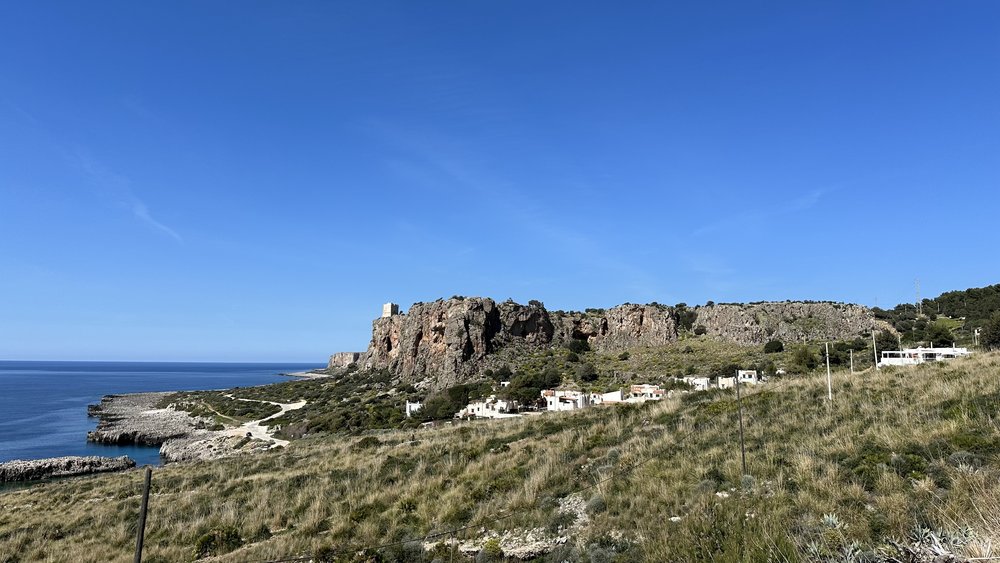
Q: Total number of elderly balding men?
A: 0